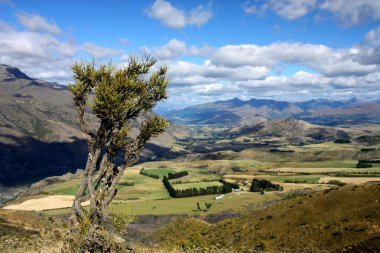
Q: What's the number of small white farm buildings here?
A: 2